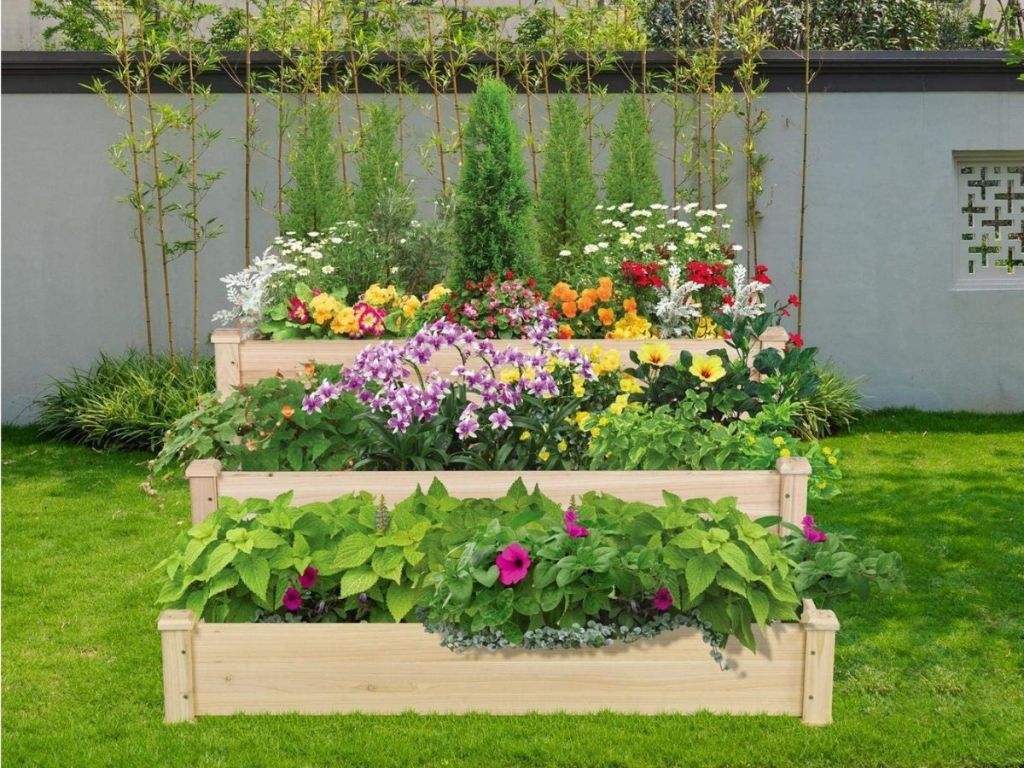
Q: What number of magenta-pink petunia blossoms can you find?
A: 6